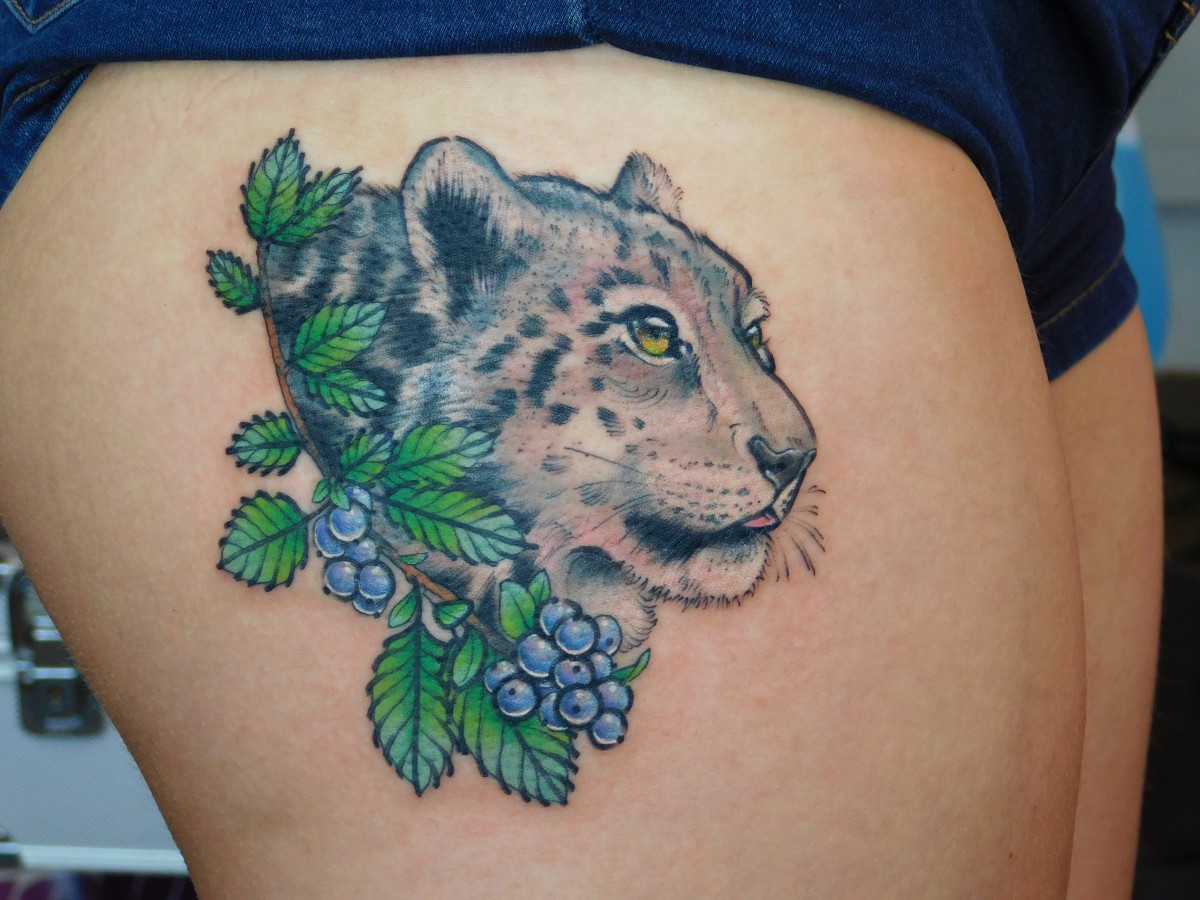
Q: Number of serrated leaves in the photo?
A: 12